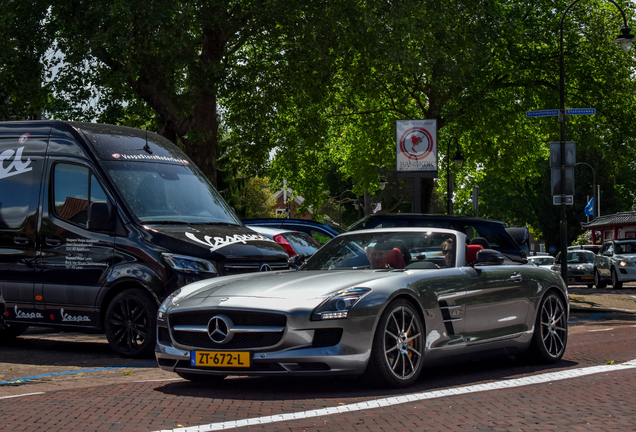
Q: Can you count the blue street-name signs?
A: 2